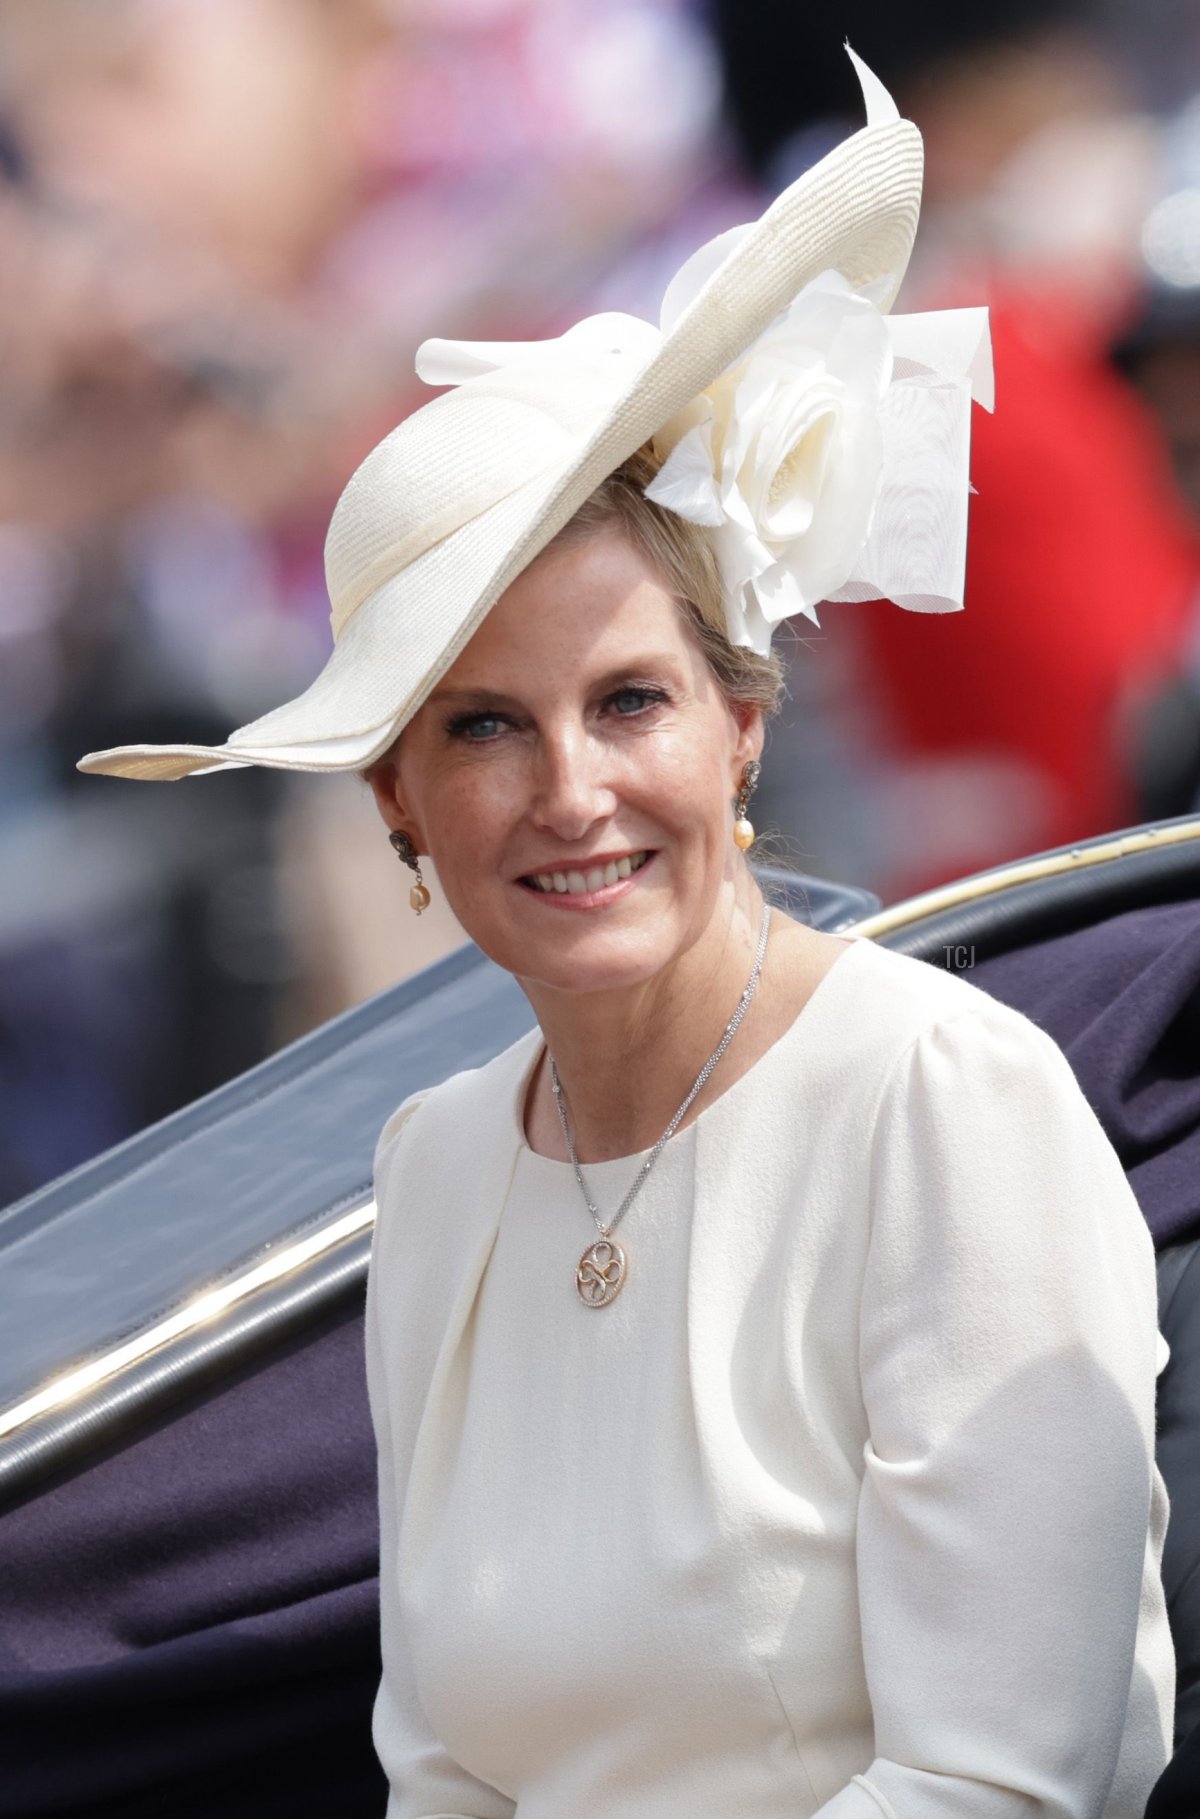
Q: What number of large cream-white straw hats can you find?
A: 1